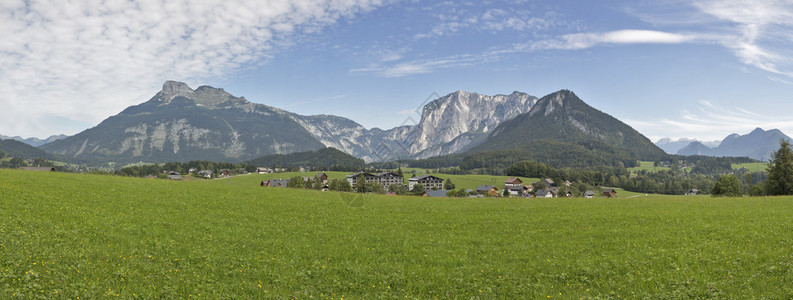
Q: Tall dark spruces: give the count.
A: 1